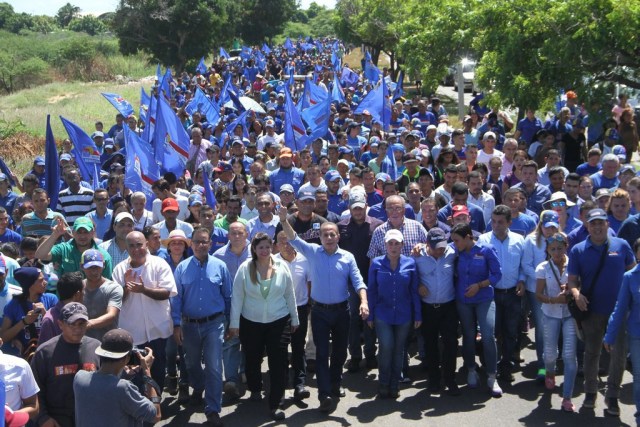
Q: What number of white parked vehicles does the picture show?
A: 1